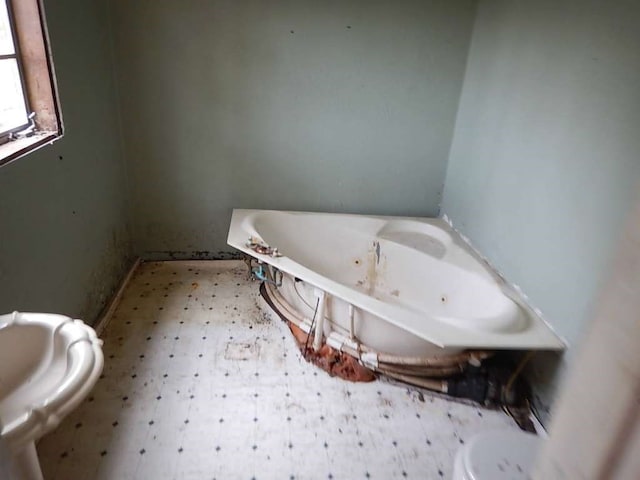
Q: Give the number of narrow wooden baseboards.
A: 1